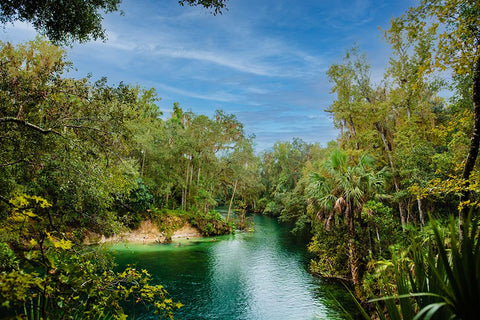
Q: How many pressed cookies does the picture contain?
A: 0